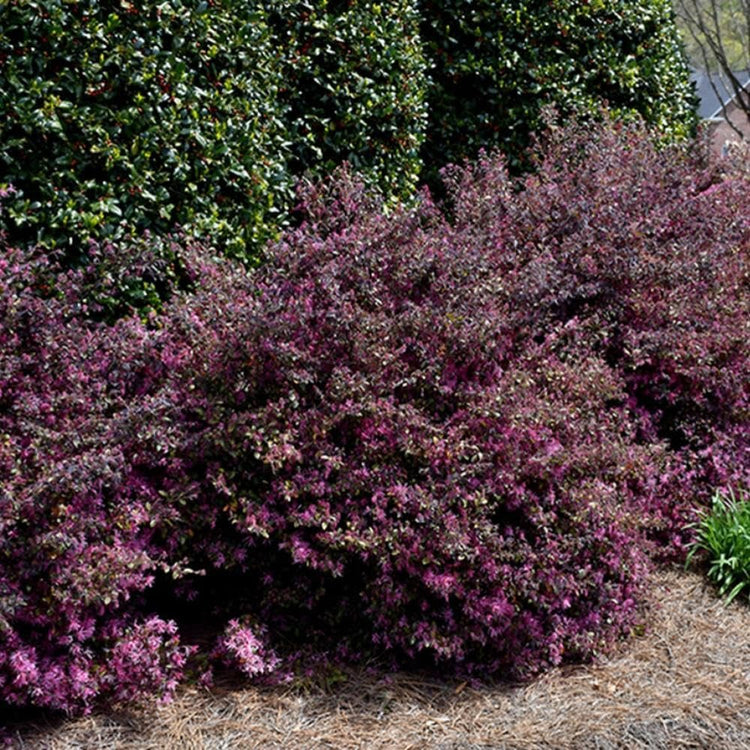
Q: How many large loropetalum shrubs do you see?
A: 3